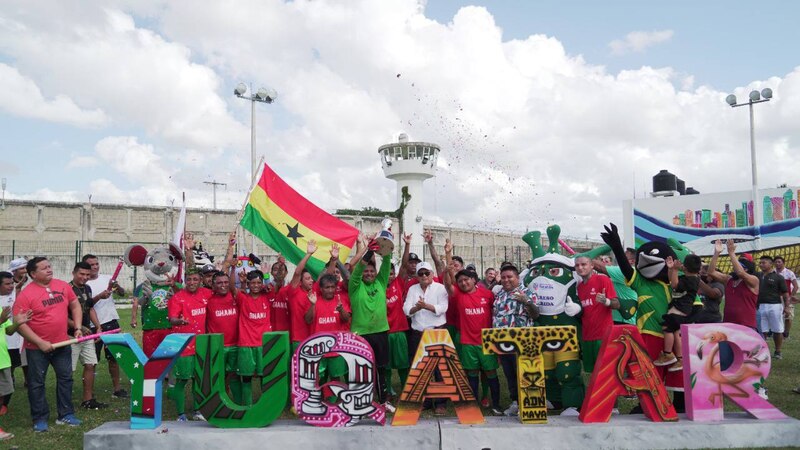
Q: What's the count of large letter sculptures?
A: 7